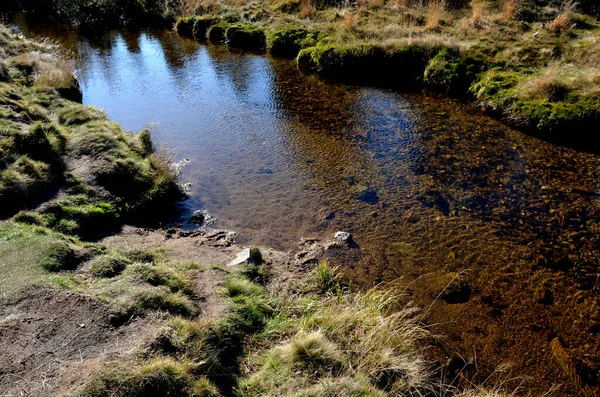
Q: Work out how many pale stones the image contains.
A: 2